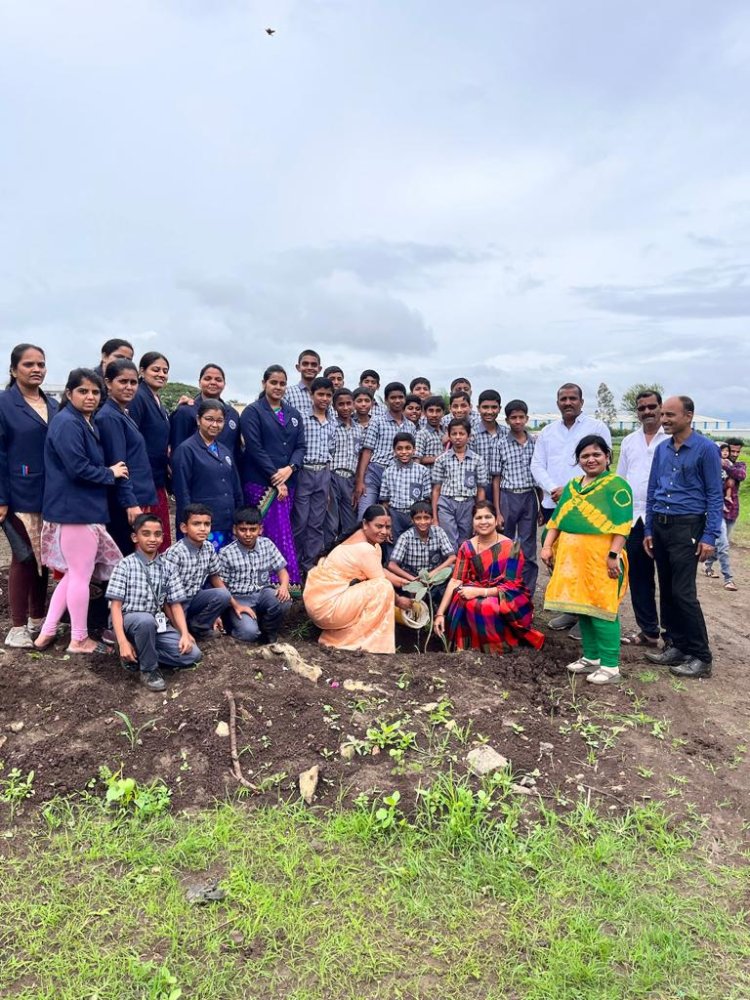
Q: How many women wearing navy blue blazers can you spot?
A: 8